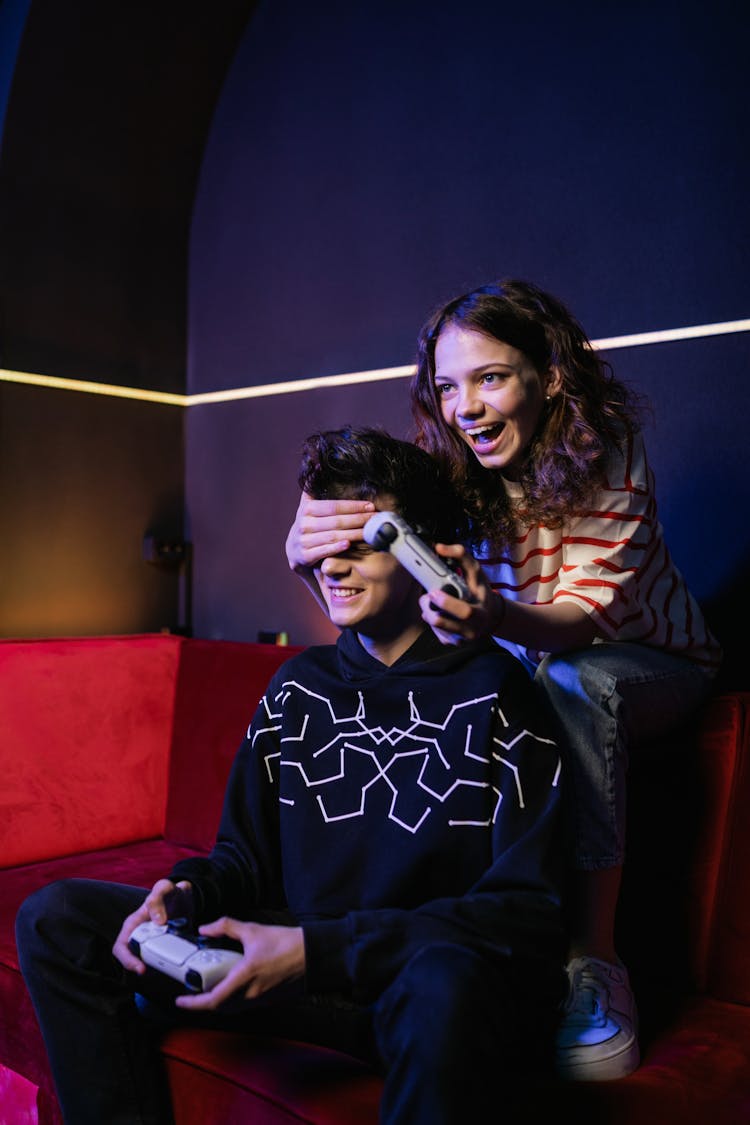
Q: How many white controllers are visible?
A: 2